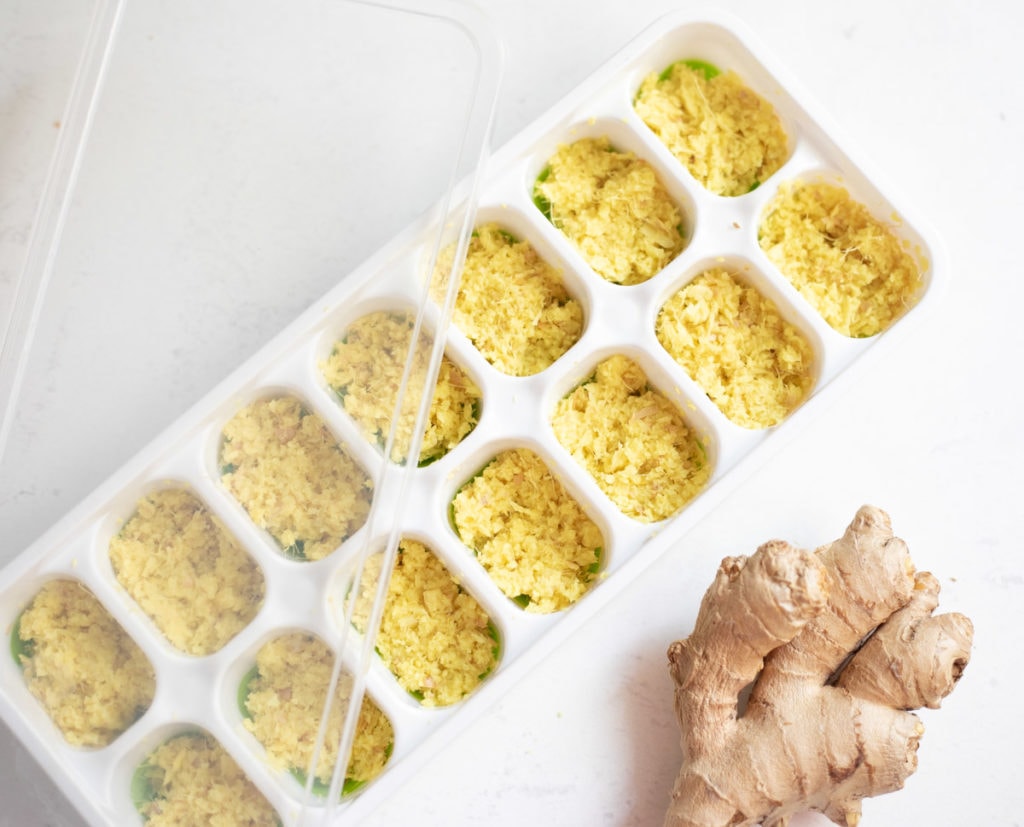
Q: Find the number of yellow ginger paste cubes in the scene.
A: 14